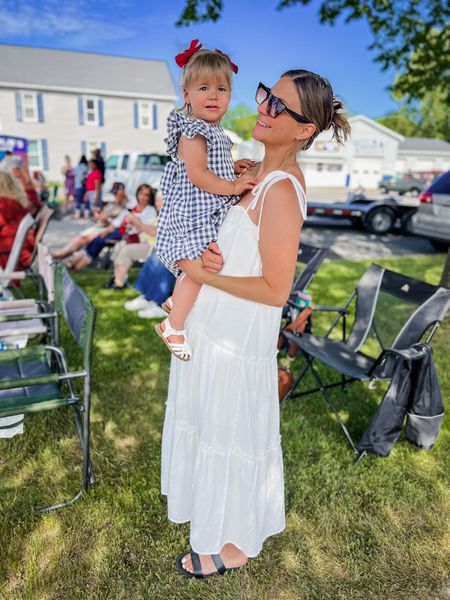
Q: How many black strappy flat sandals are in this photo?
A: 1